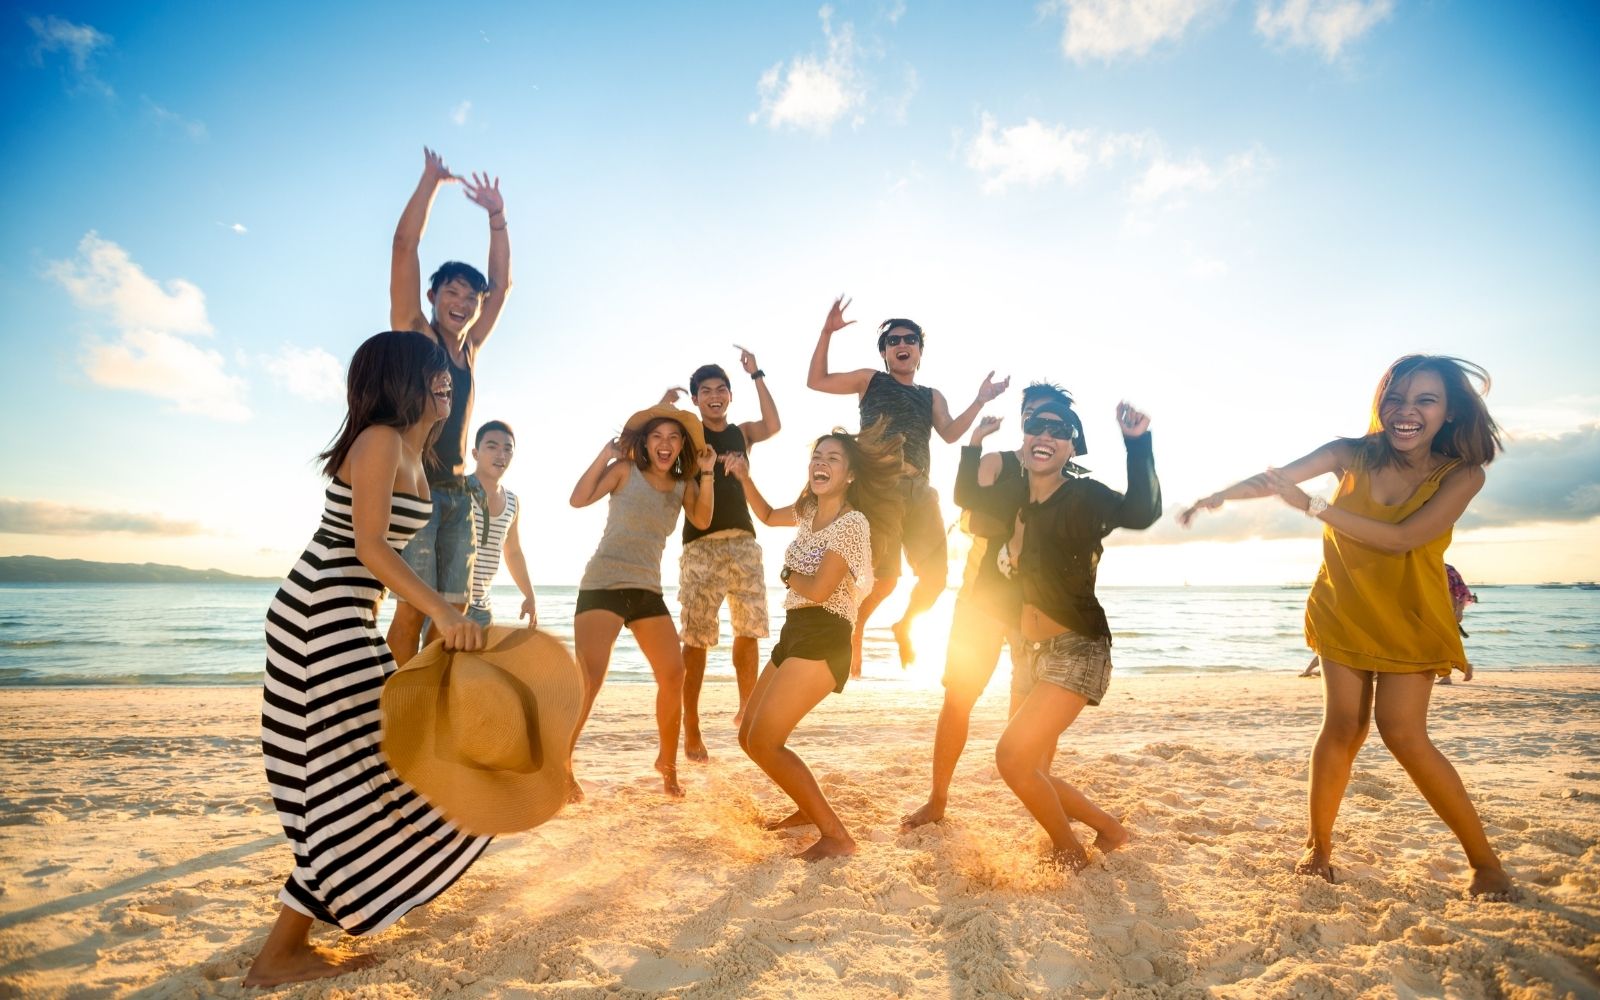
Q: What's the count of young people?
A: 10